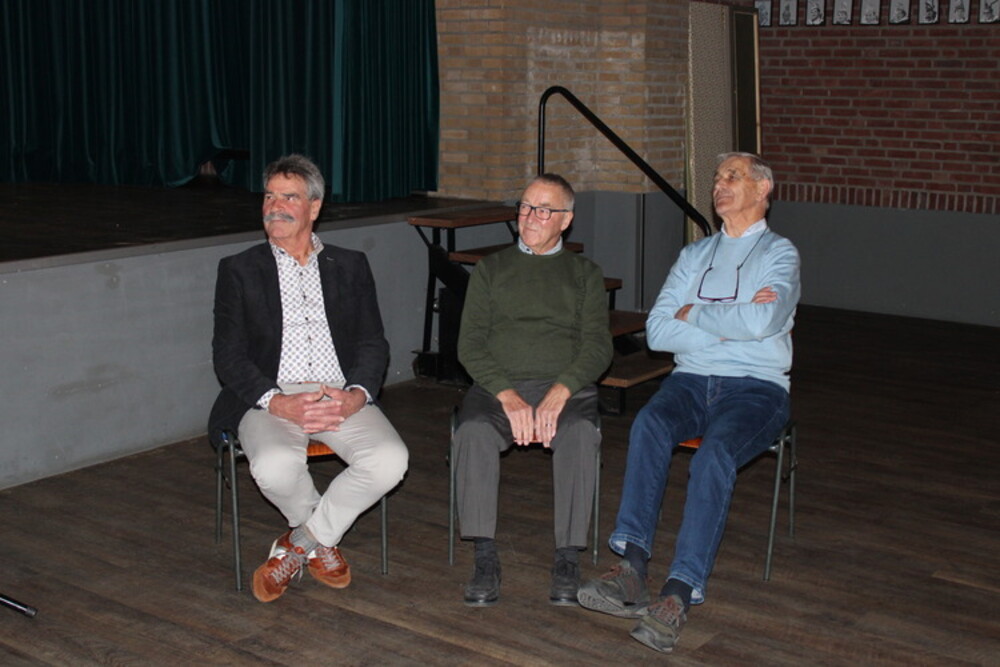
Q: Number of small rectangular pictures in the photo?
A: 9